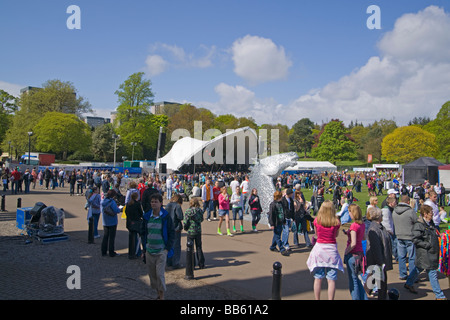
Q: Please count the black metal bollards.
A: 6